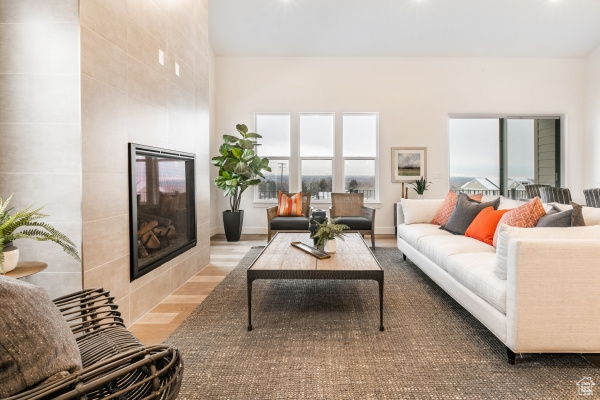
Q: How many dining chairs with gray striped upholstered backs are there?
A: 3